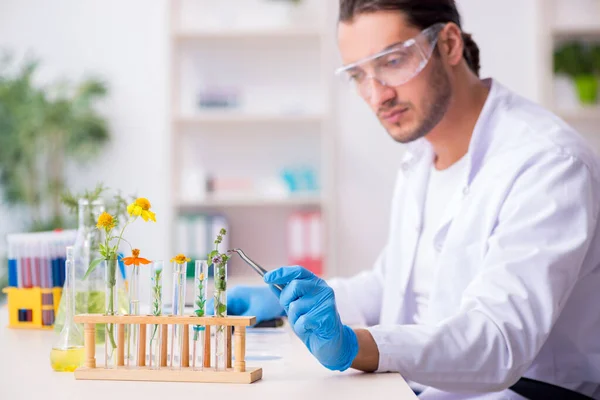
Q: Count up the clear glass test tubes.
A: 6